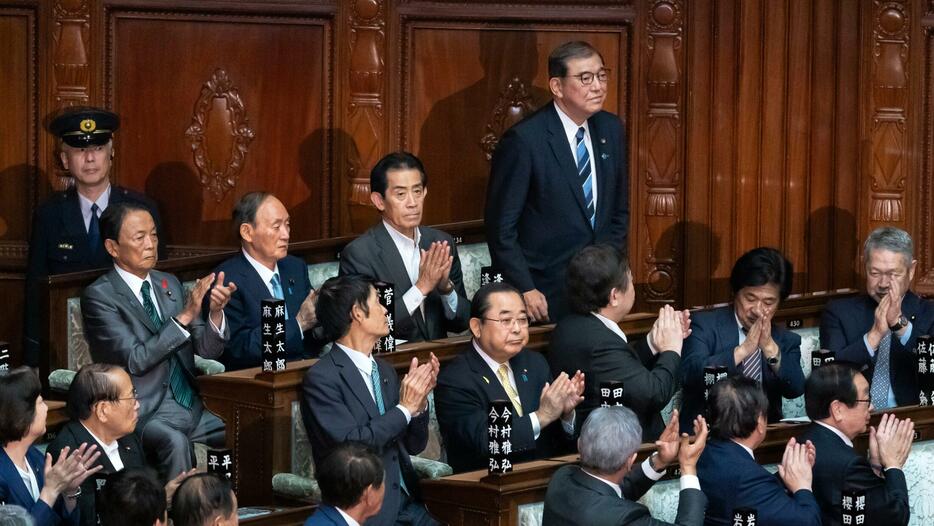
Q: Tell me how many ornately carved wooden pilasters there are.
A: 4